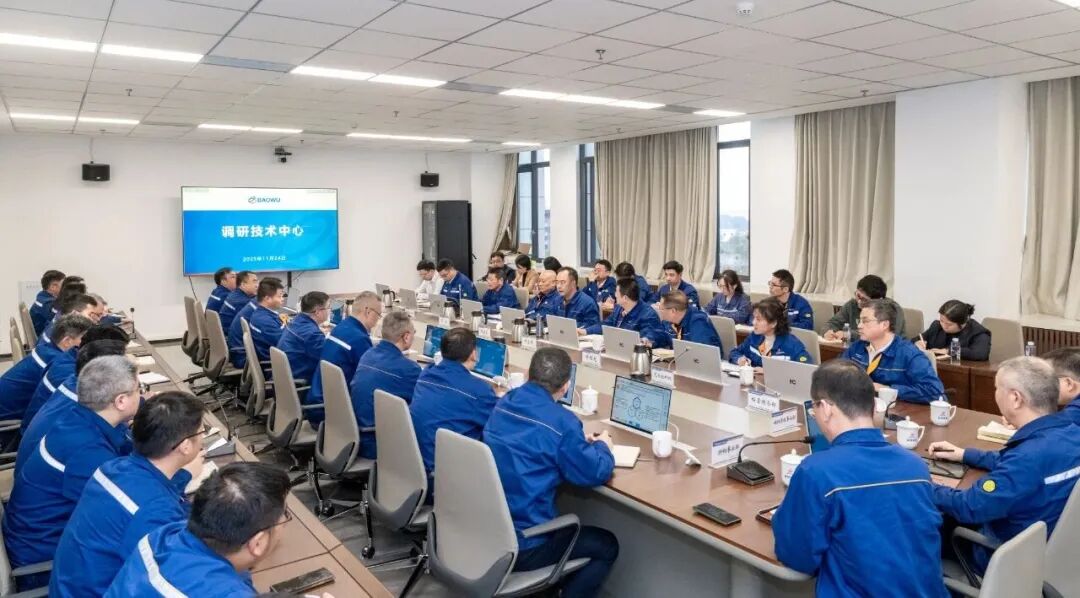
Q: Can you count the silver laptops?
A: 9